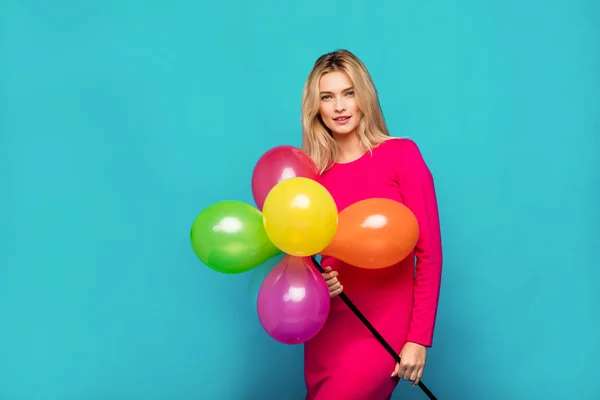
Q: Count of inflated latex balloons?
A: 5